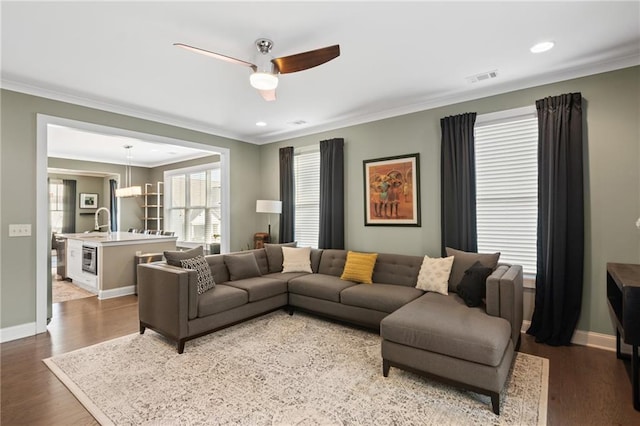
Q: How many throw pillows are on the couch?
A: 9